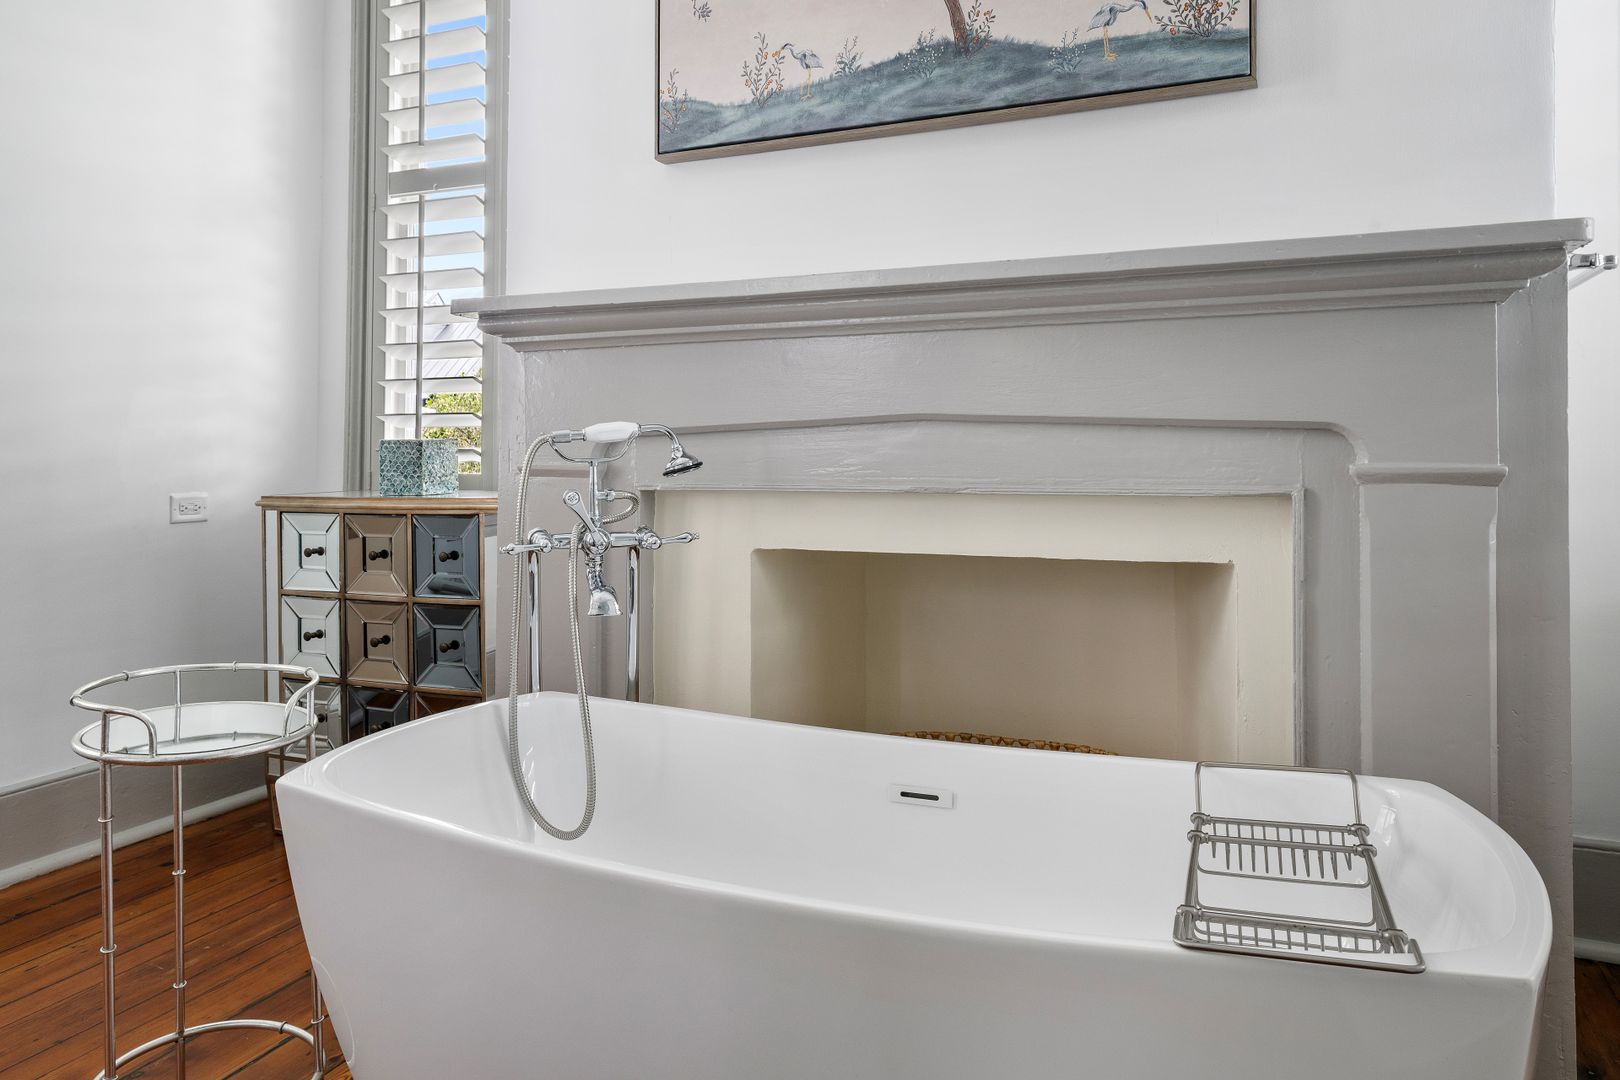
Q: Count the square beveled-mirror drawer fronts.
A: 9